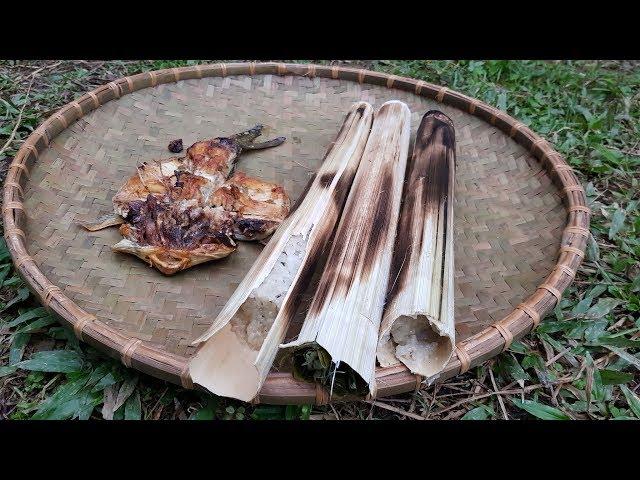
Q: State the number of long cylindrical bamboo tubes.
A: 3